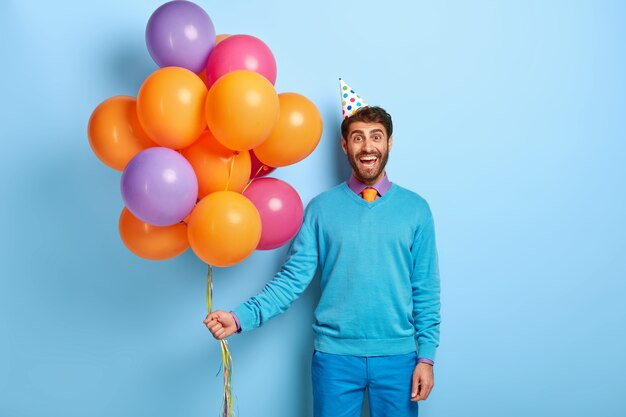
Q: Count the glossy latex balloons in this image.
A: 13